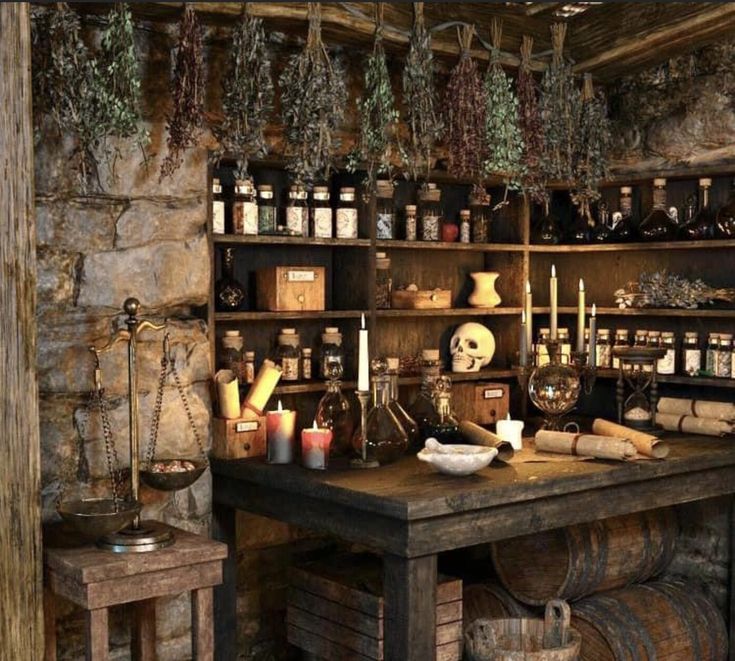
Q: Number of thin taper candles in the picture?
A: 6